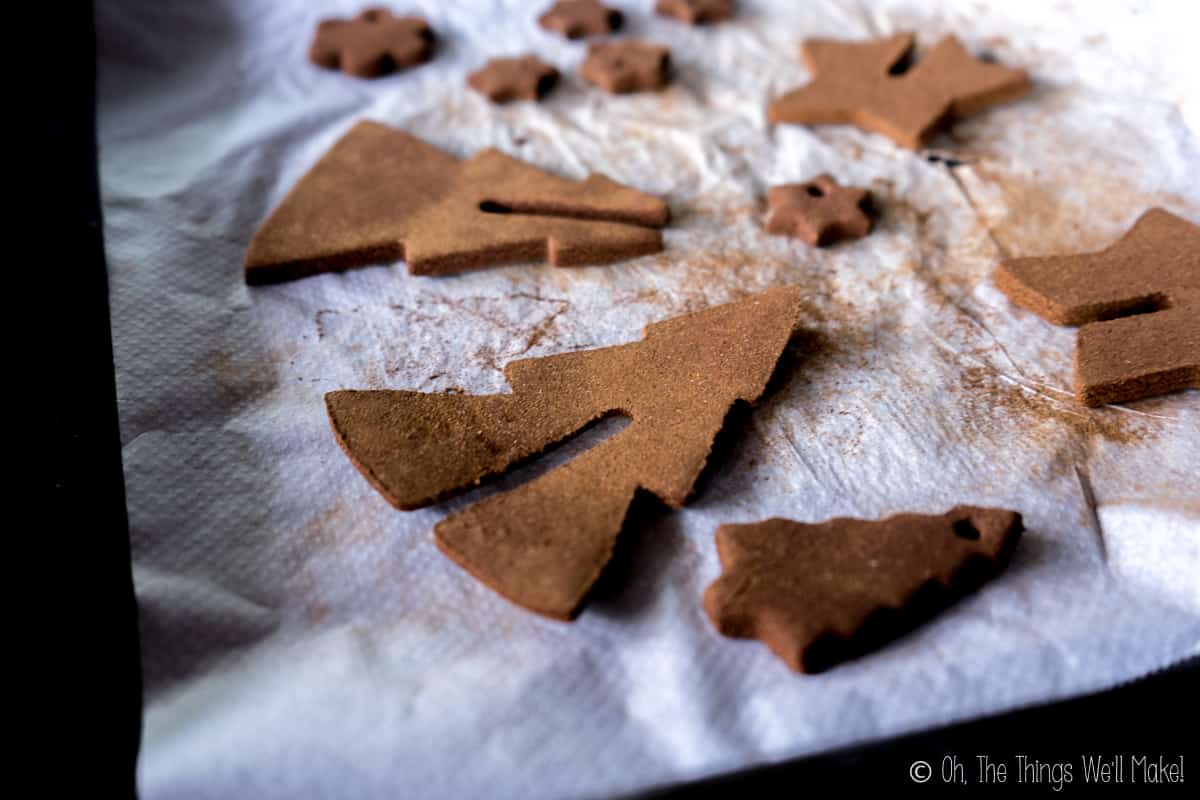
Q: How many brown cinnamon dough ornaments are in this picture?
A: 11